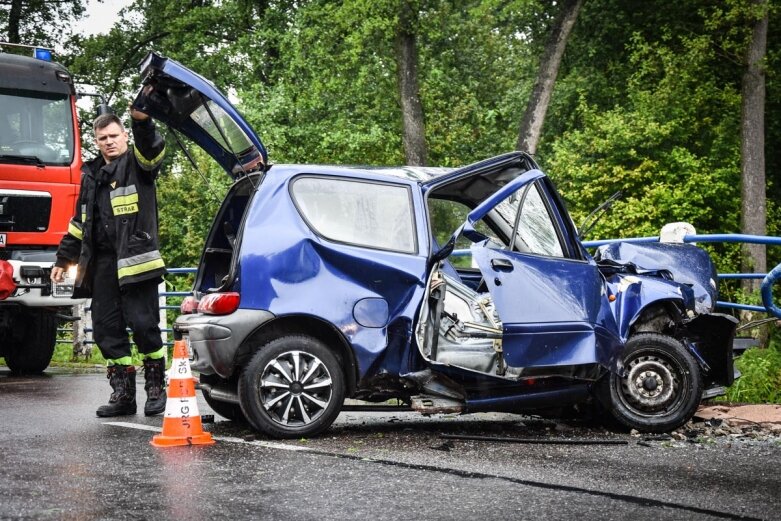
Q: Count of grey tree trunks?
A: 3